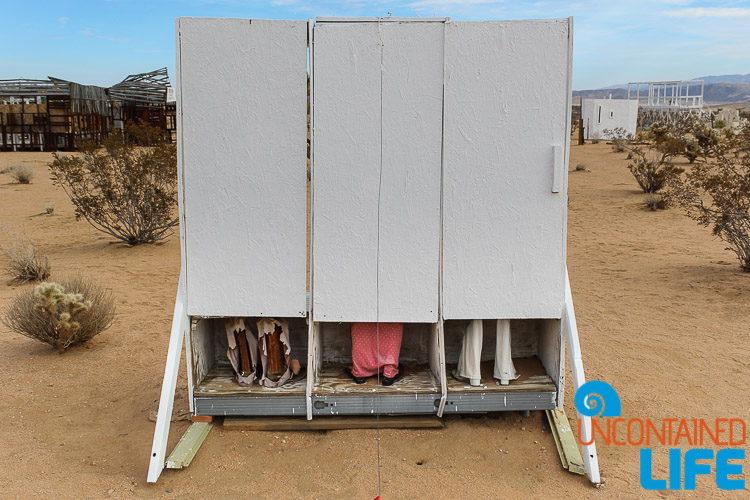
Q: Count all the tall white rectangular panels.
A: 3